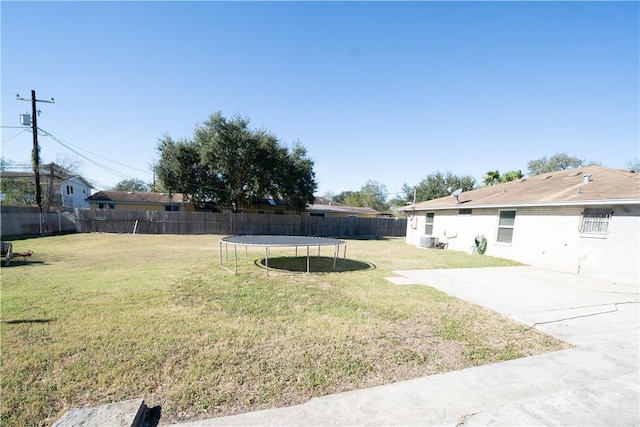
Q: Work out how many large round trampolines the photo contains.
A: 1